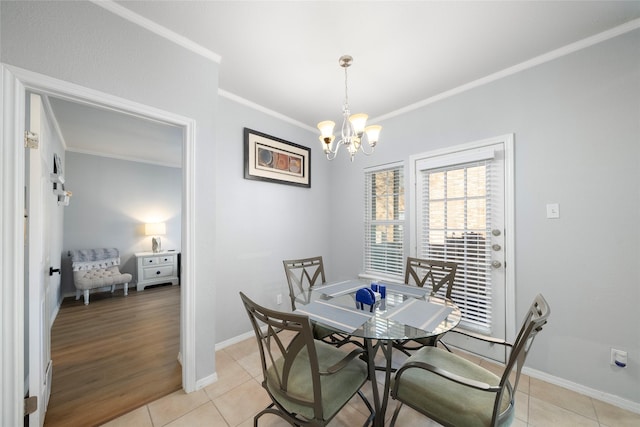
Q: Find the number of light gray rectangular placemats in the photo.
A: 4